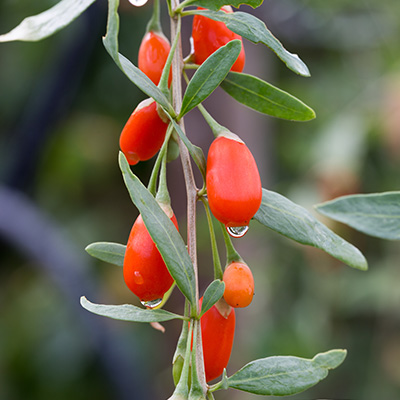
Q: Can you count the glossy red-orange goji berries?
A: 7